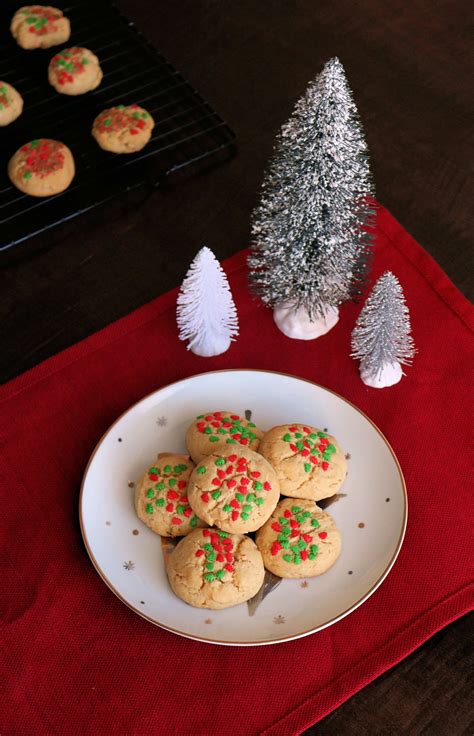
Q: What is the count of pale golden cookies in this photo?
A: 11